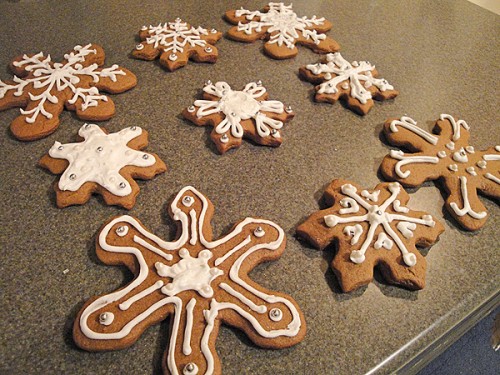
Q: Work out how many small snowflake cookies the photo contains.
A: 5